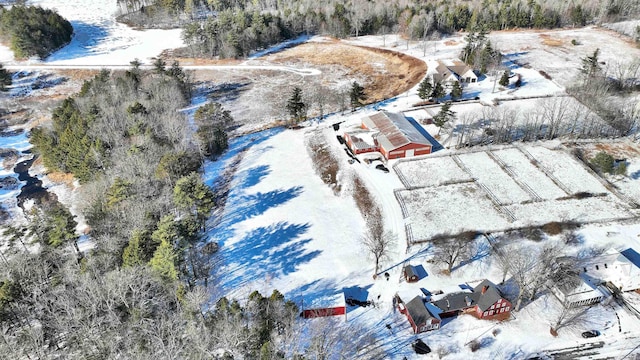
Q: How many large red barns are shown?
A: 1